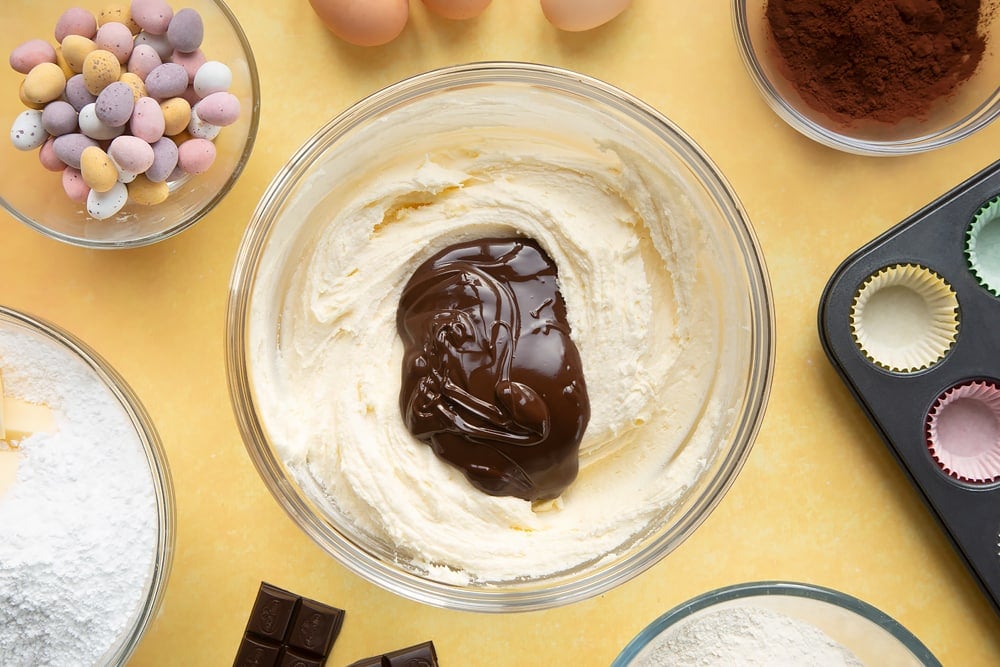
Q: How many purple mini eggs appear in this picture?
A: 7